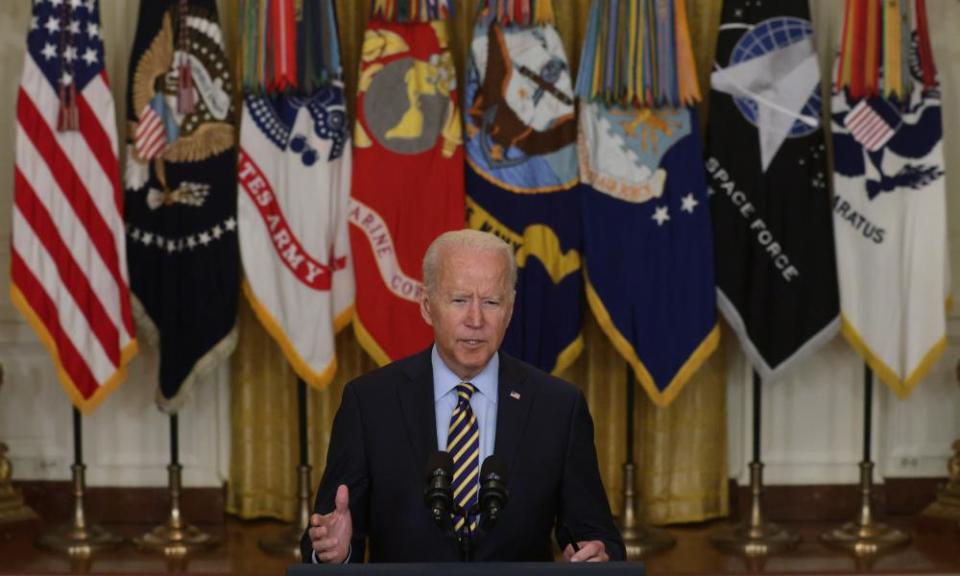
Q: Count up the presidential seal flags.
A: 1